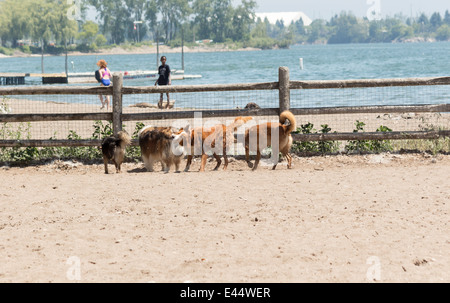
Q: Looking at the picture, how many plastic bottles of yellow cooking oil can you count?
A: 0